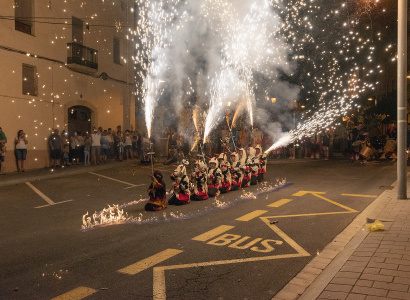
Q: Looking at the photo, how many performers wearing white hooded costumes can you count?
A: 8